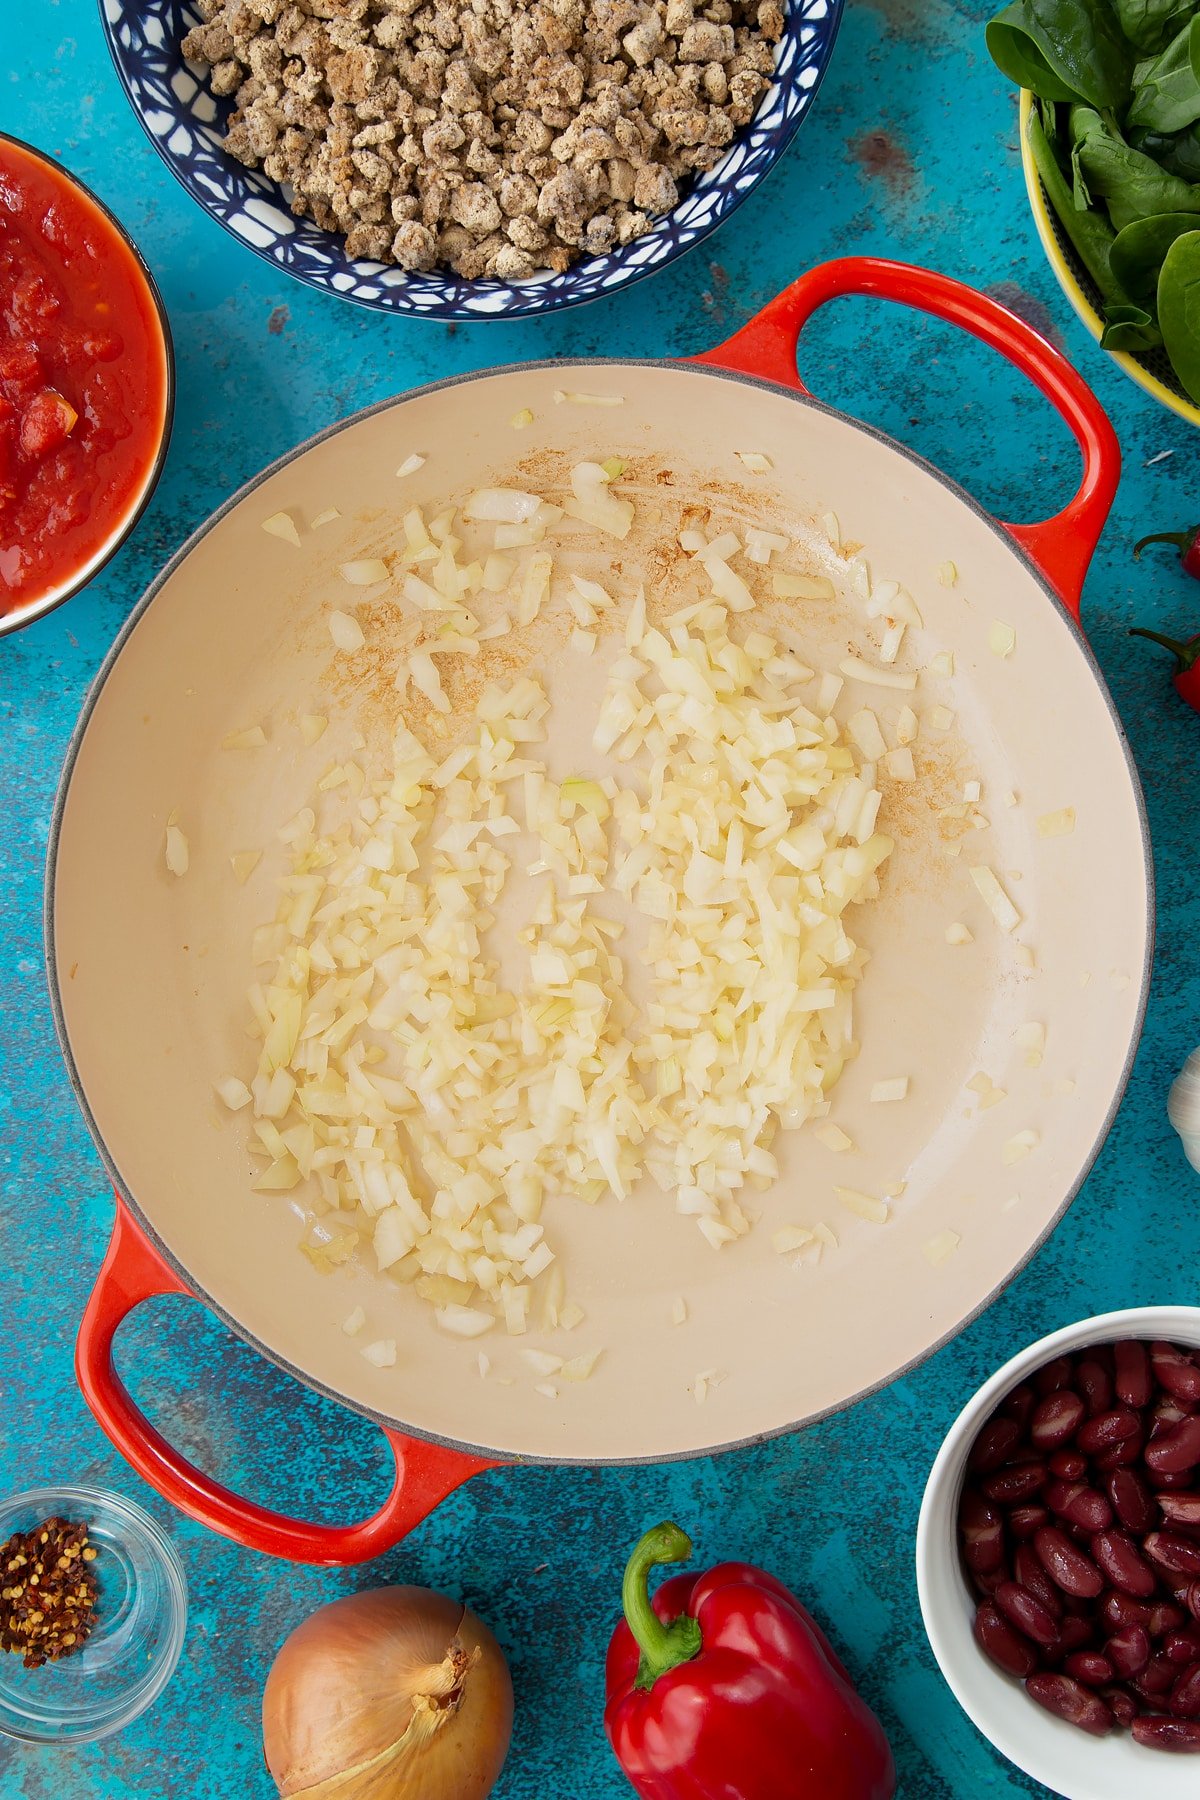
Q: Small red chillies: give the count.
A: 2